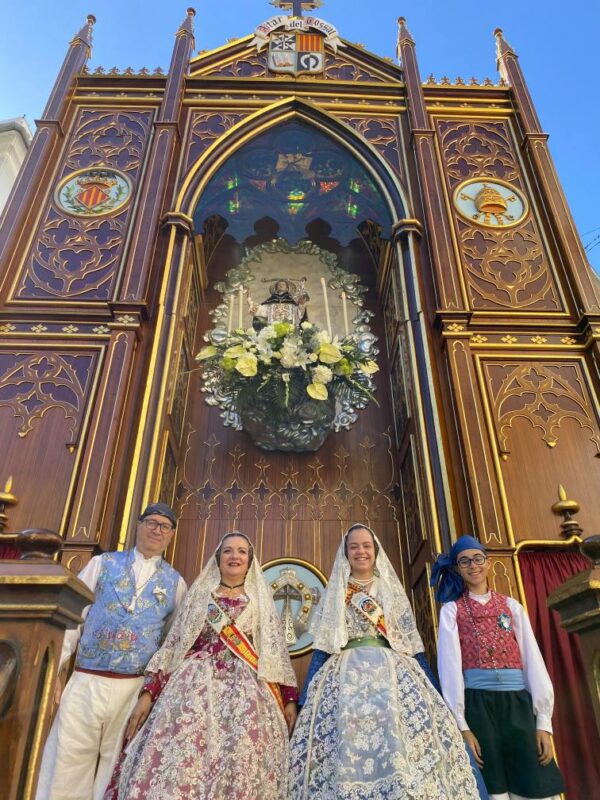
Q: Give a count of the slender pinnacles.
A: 4